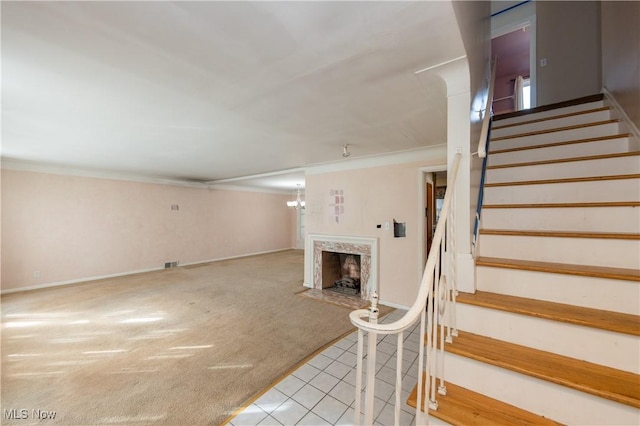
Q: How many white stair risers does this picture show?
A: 12